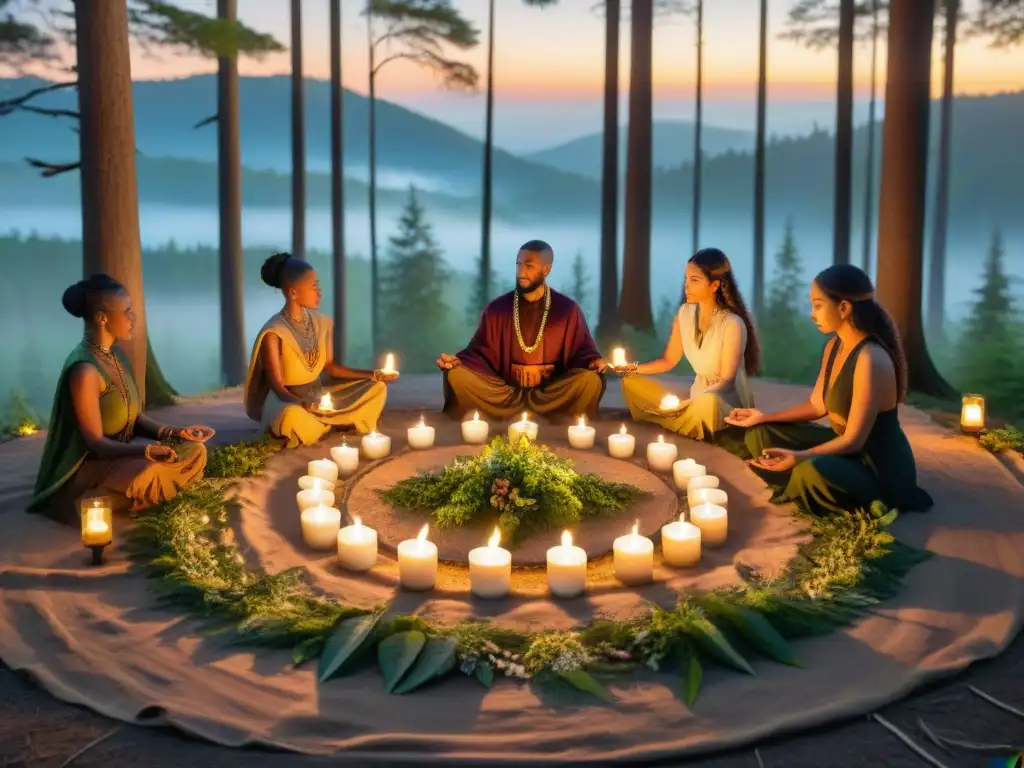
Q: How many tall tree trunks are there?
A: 14